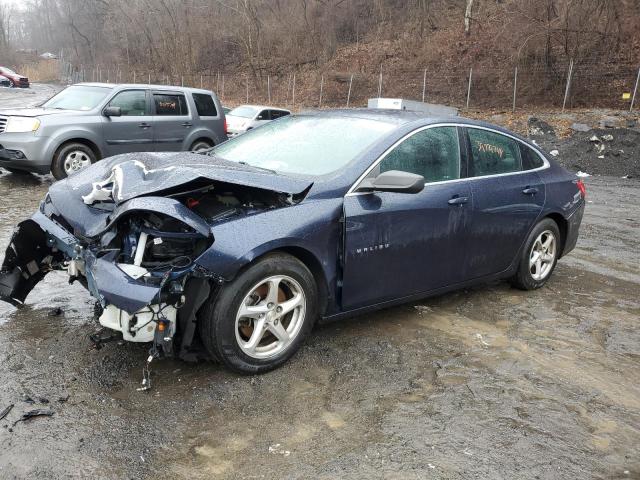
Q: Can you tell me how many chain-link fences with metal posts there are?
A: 1